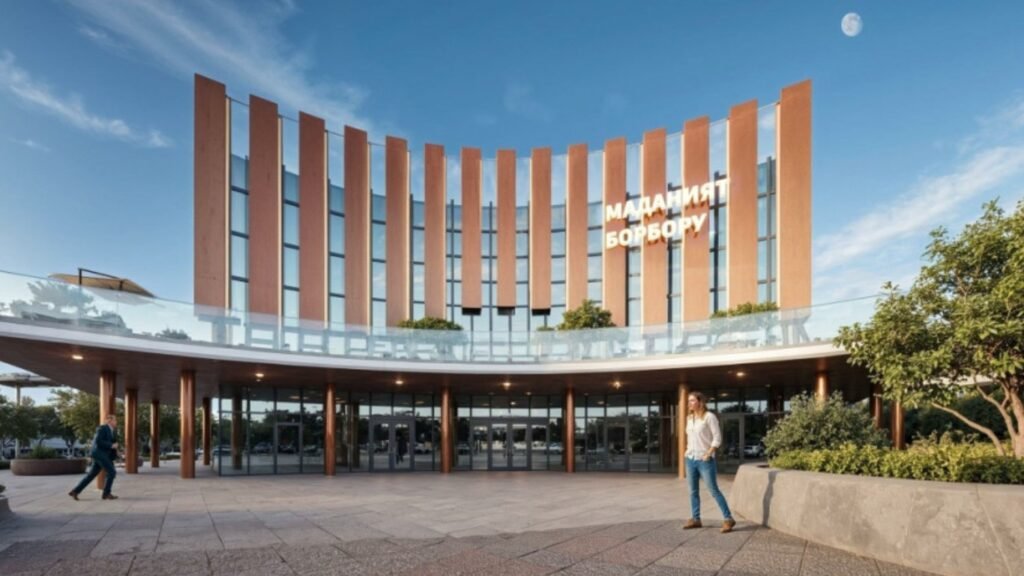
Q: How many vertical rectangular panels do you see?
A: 15